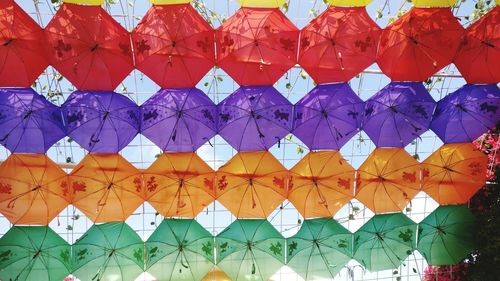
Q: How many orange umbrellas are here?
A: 7